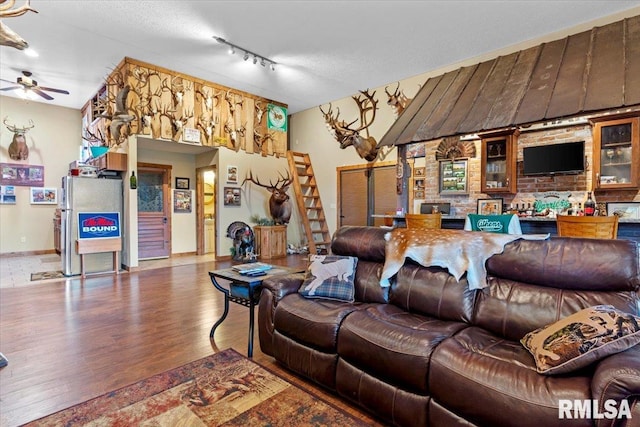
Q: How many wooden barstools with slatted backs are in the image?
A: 2